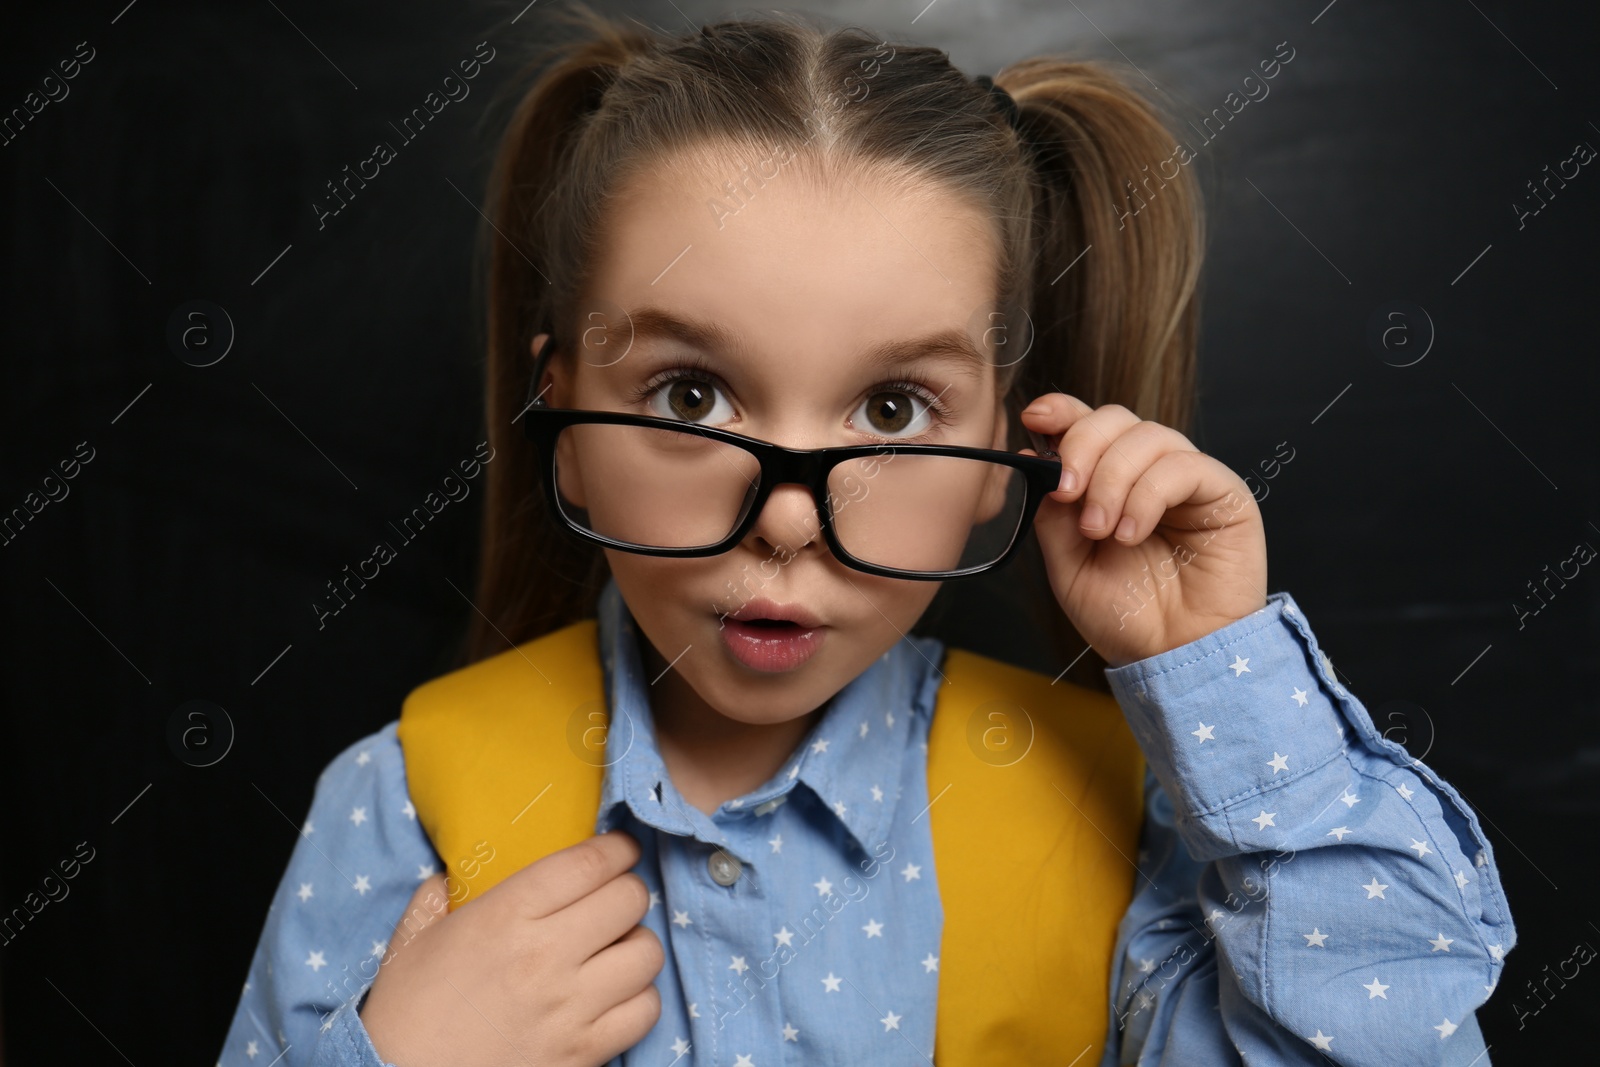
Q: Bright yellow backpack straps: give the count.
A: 2